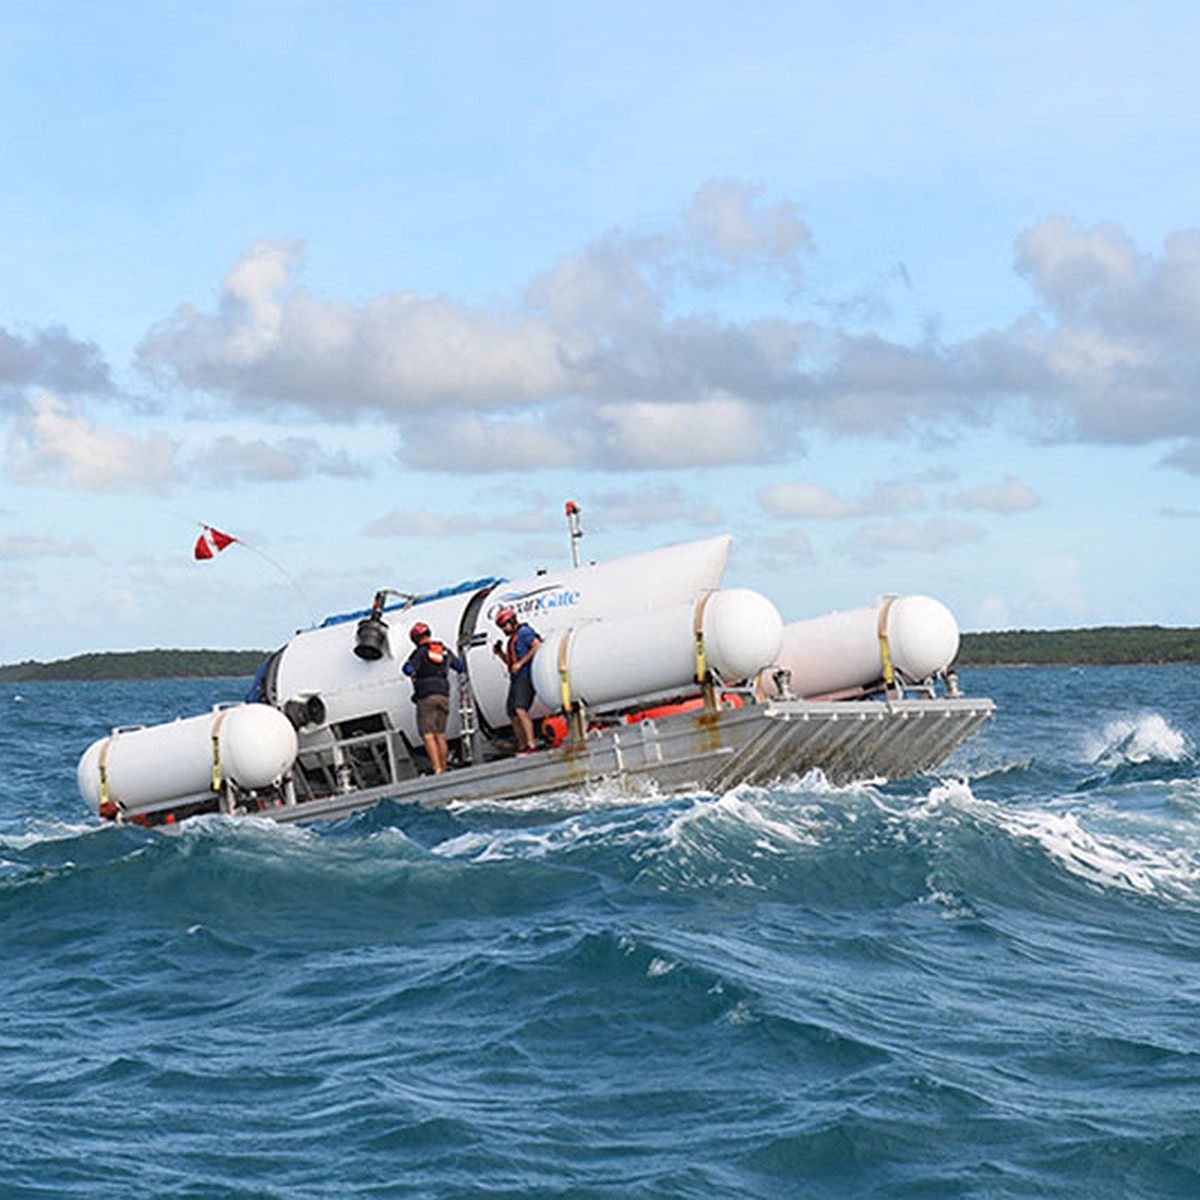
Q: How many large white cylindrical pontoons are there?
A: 3